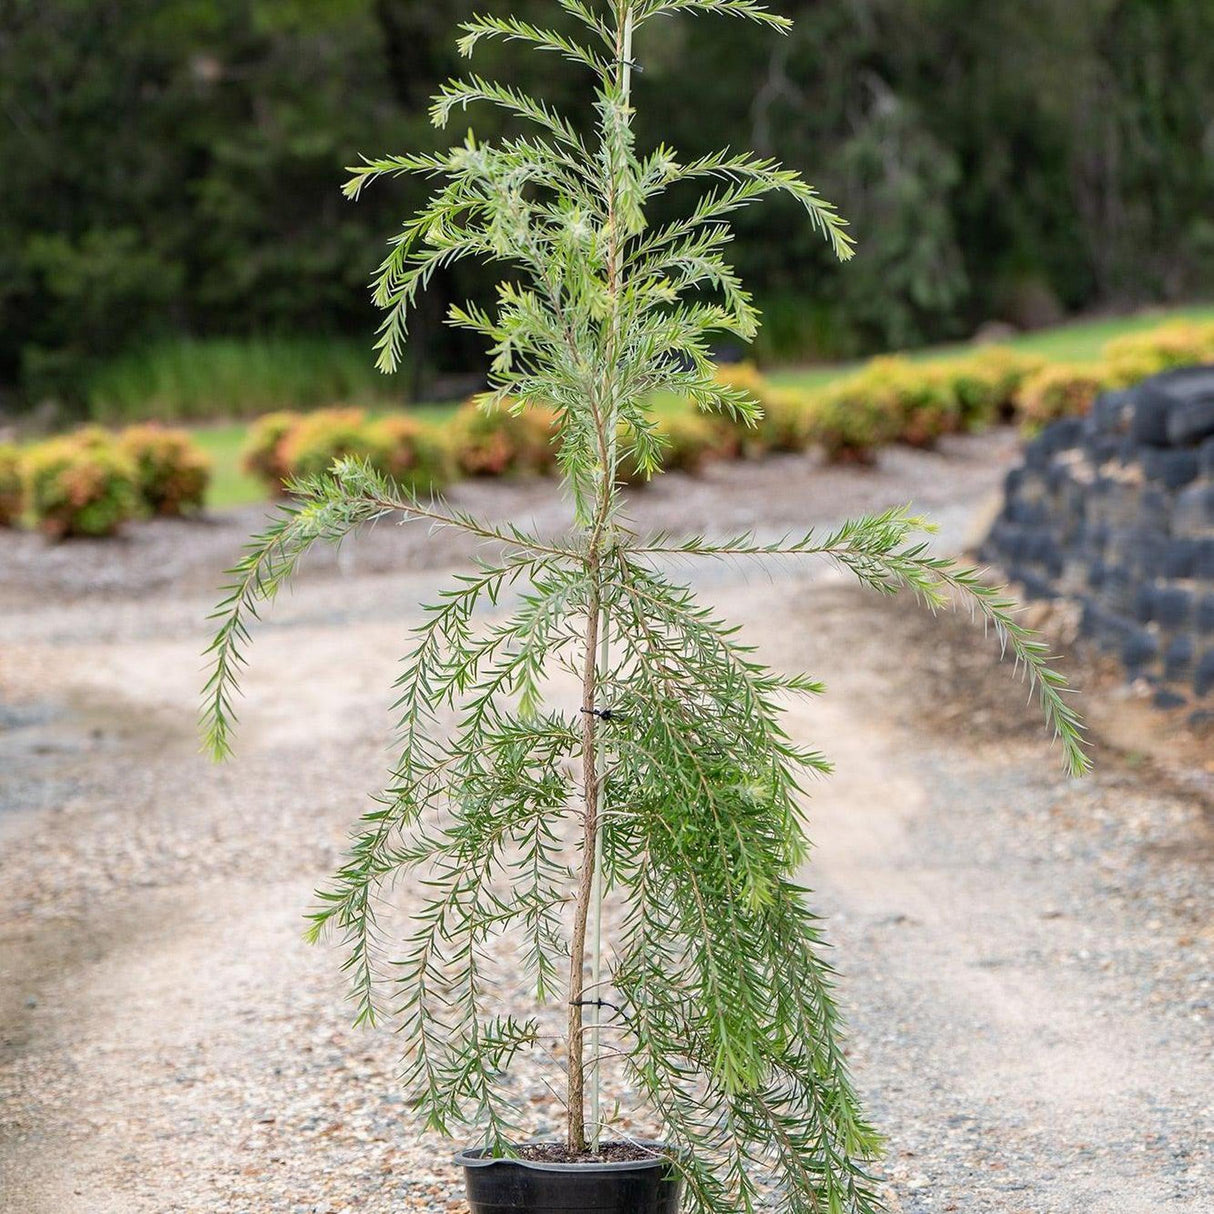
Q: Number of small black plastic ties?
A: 3